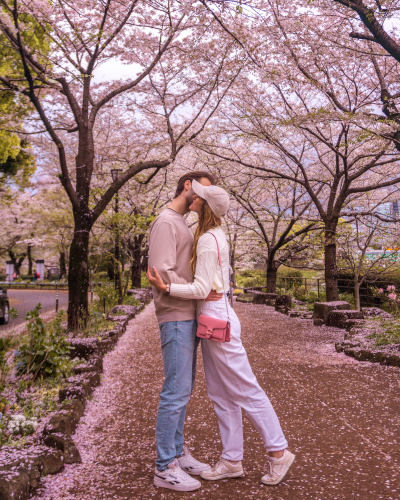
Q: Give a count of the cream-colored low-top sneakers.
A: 2